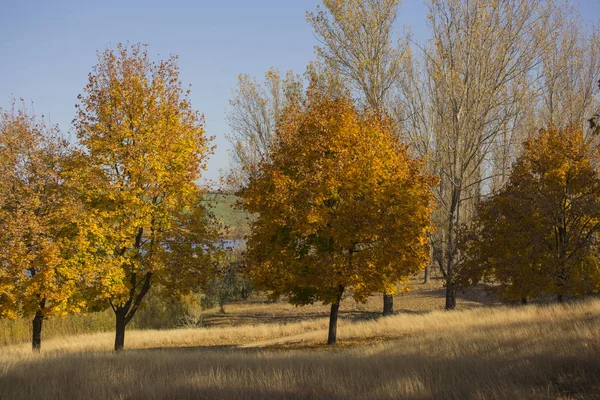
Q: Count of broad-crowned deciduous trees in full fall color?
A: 4